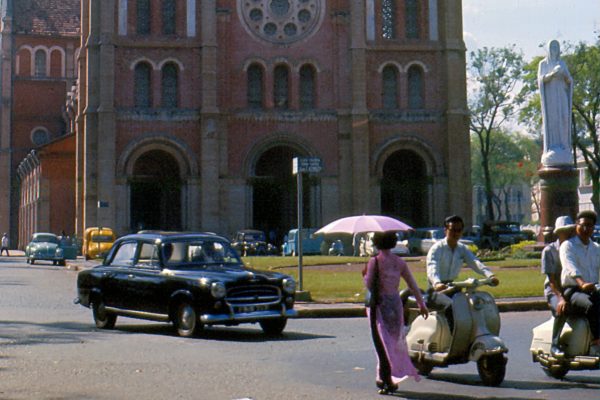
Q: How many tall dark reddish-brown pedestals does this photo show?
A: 1